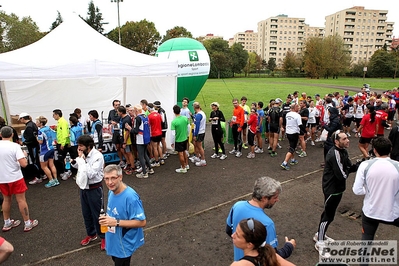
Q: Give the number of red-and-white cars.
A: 0